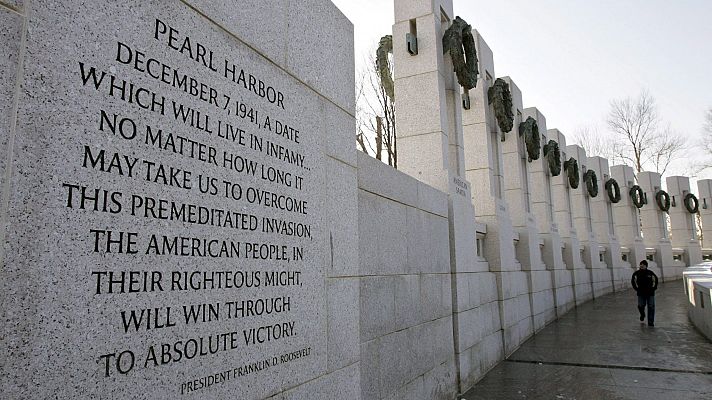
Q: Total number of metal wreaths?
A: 11